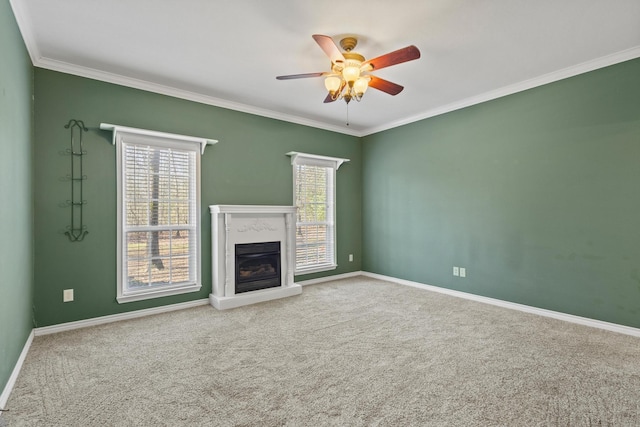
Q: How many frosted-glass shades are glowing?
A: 3